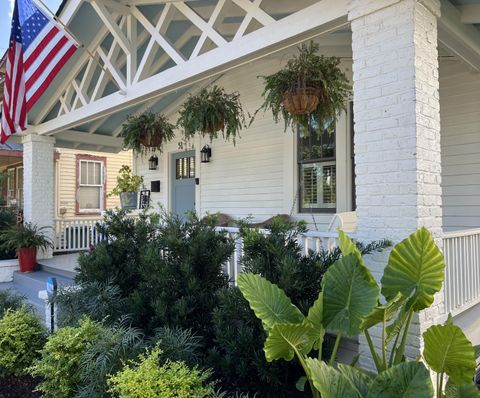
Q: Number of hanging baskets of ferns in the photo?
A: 3